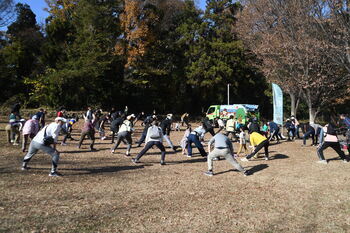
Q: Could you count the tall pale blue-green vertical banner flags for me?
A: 1